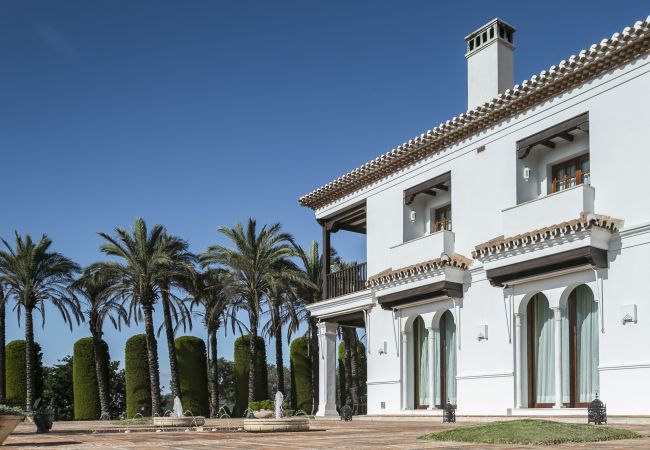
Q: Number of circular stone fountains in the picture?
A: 2